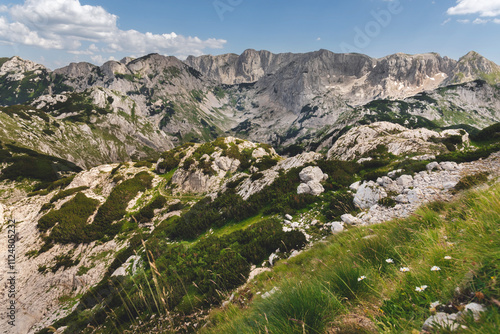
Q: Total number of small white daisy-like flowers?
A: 6